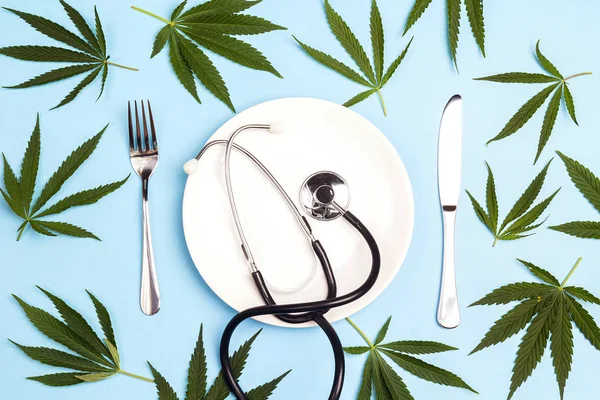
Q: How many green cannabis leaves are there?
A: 12